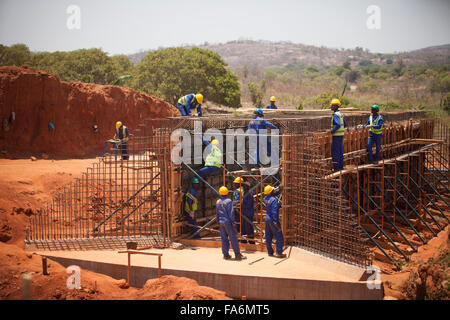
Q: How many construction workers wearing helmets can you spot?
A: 11